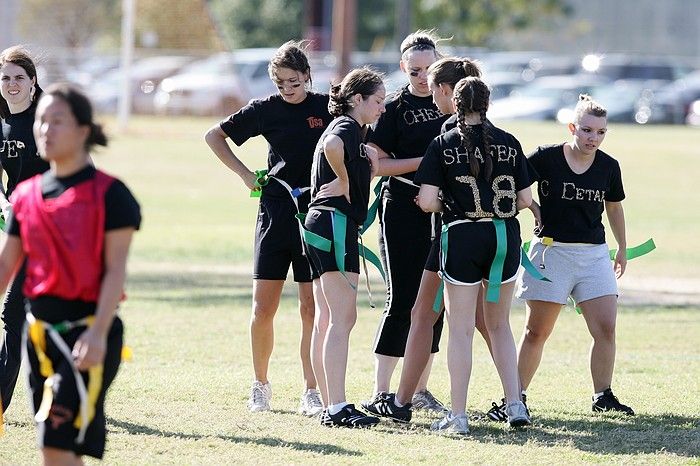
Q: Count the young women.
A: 8